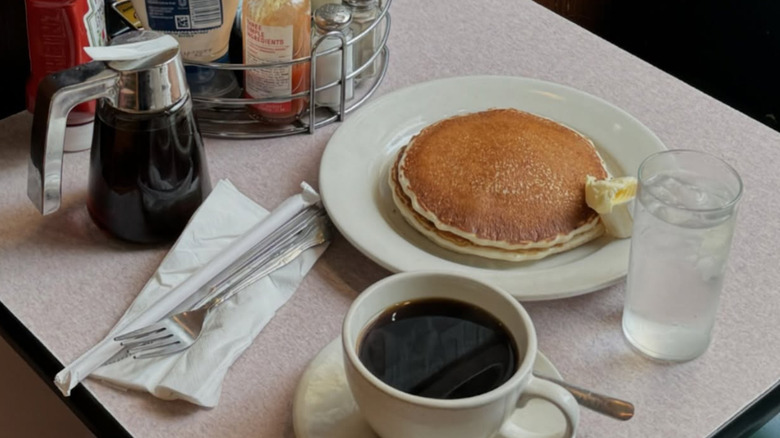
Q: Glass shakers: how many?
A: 2